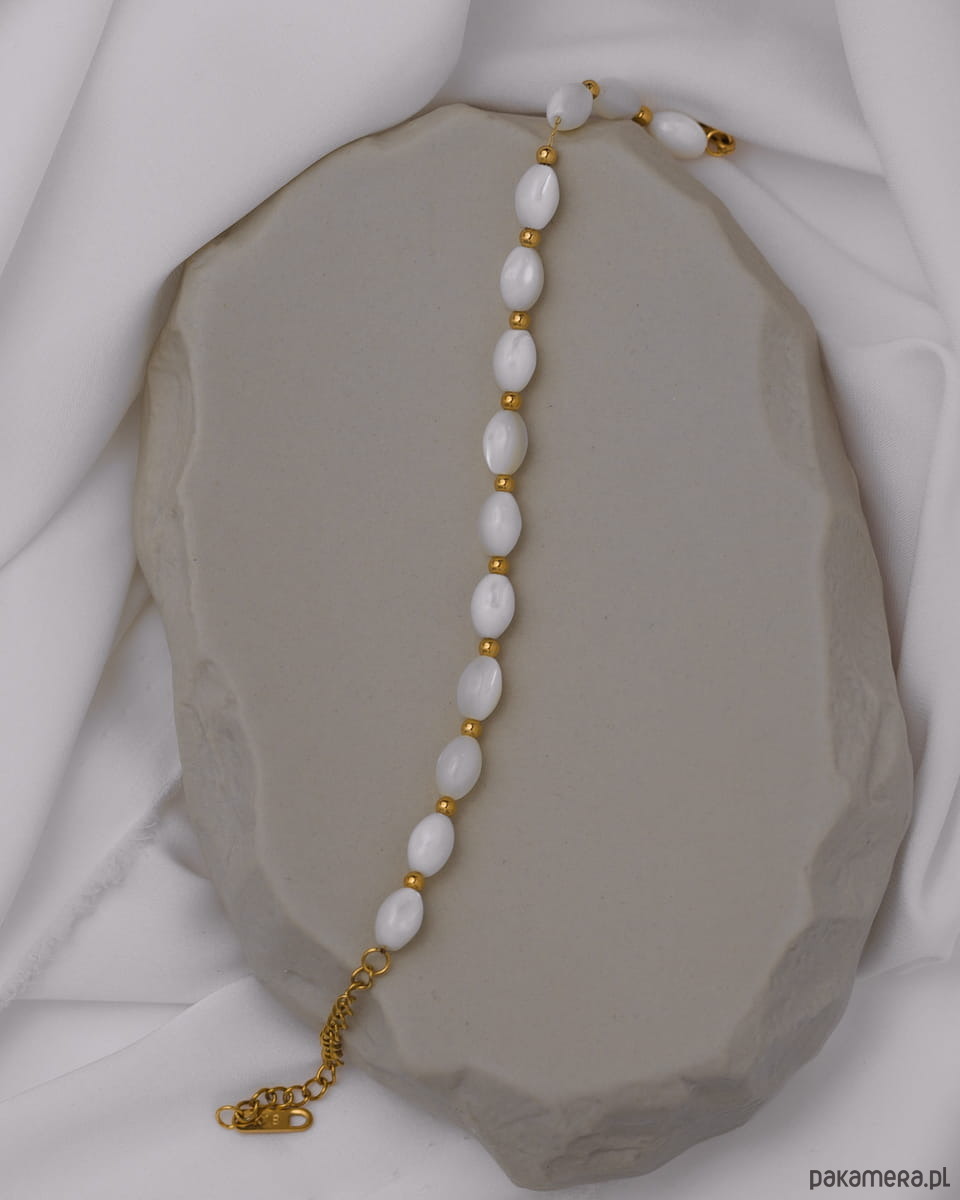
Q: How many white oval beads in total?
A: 13